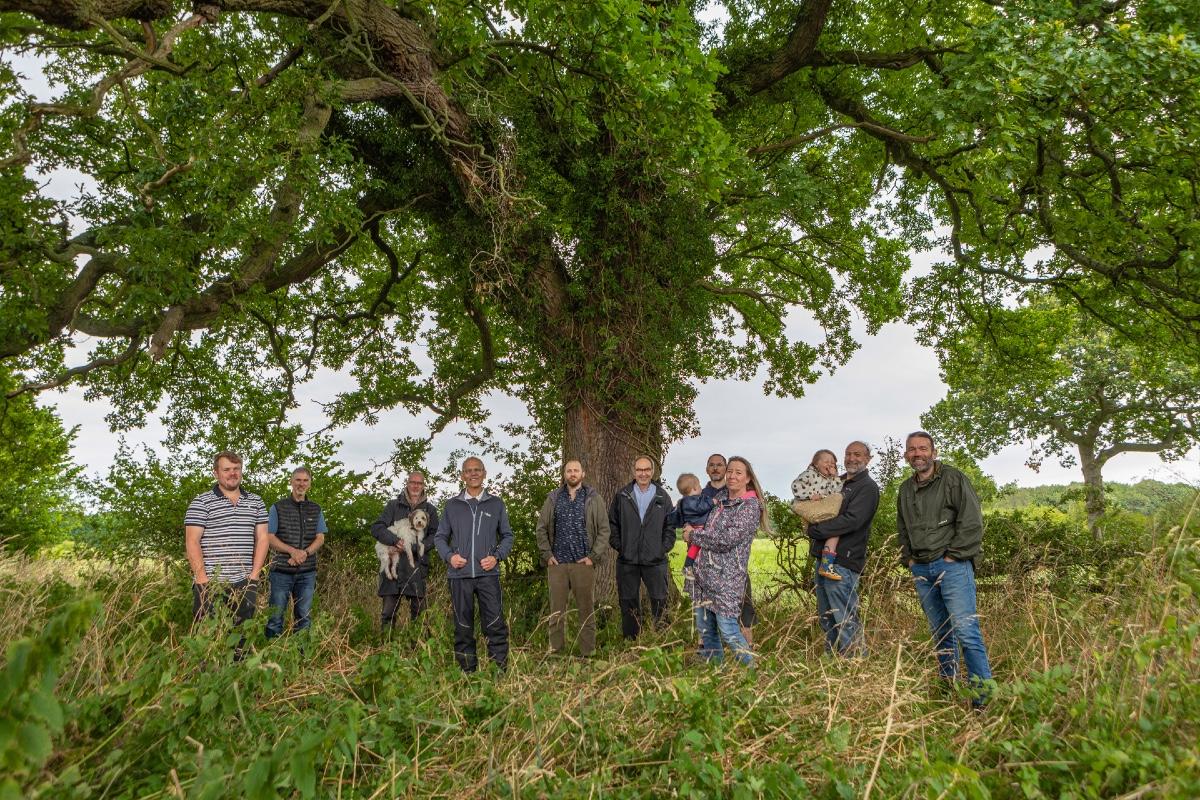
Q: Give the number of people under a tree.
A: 12